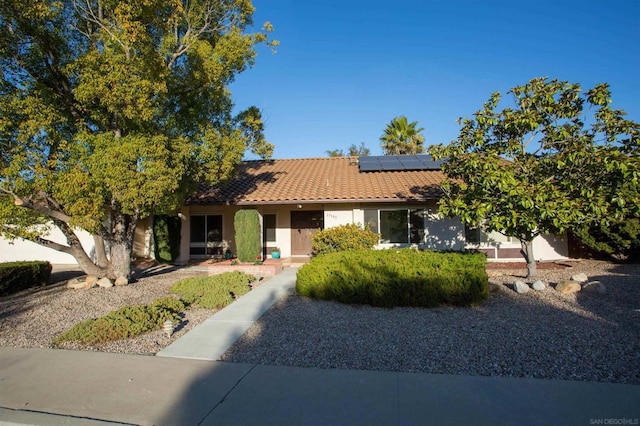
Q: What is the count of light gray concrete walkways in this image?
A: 1